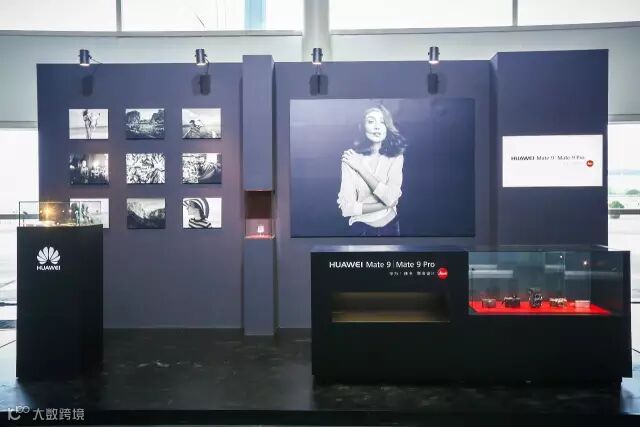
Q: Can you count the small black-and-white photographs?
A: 9